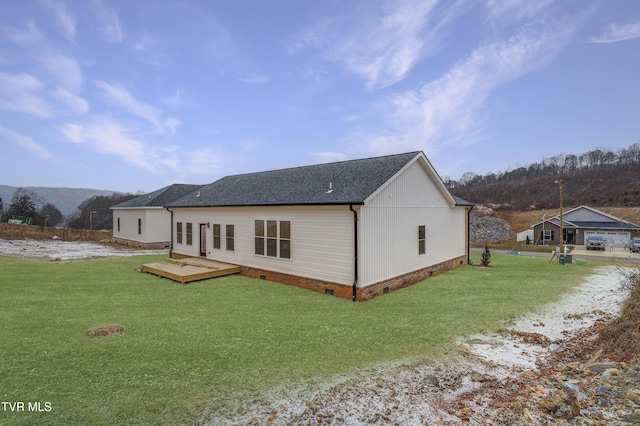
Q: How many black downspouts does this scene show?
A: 3